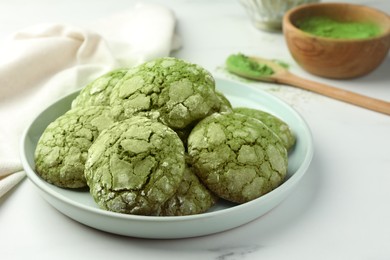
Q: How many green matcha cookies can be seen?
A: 8